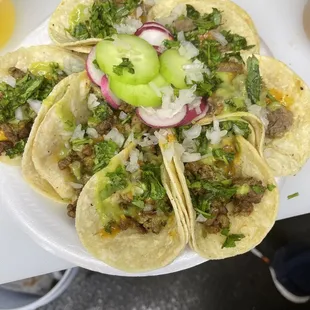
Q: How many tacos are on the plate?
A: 7